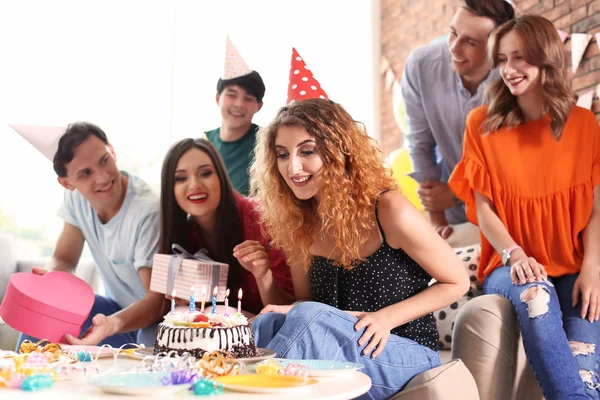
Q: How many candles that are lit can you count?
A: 6